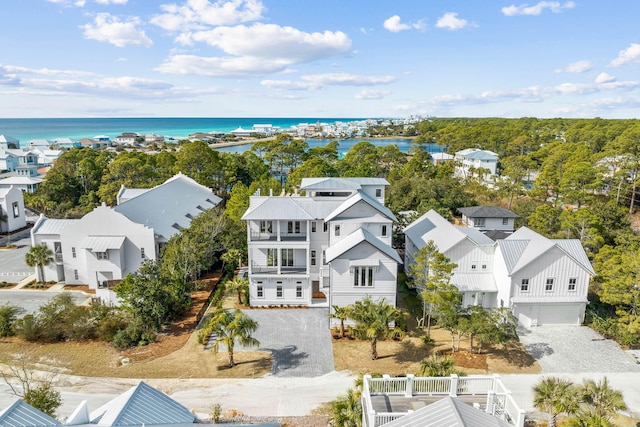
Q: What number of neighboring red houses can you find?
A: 0